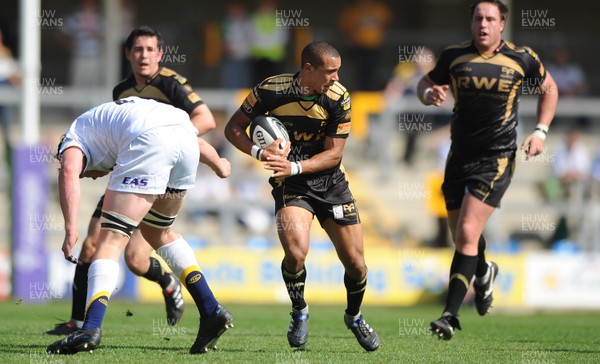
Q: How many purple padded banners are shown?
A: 1